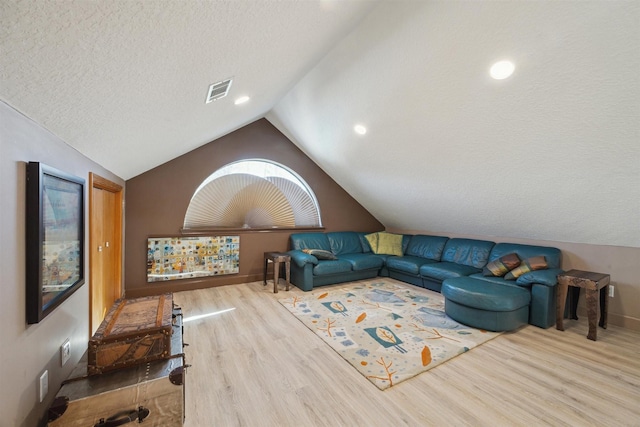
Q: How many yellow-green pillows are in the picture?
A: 2